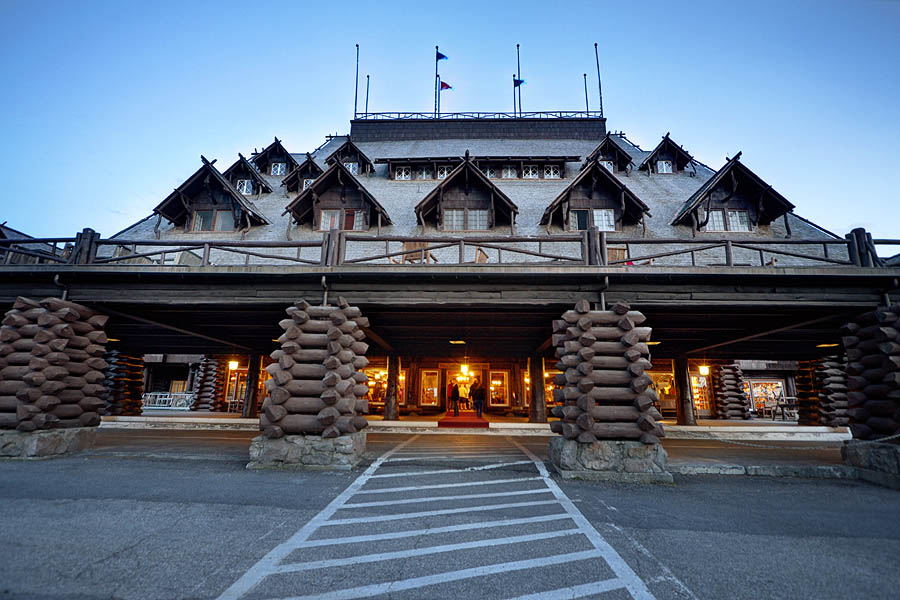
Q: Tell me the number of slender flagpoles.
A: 8